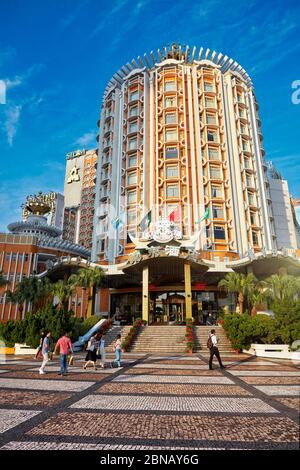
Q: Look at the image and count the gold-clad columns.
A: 2